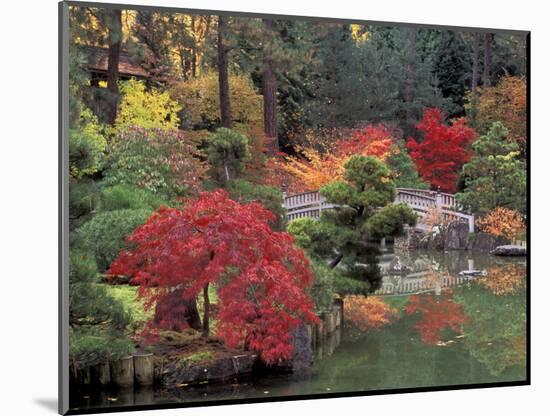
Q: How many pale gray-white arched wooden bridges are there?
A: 1